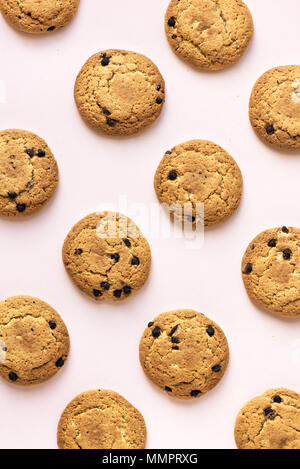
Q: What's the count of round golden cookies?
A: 12